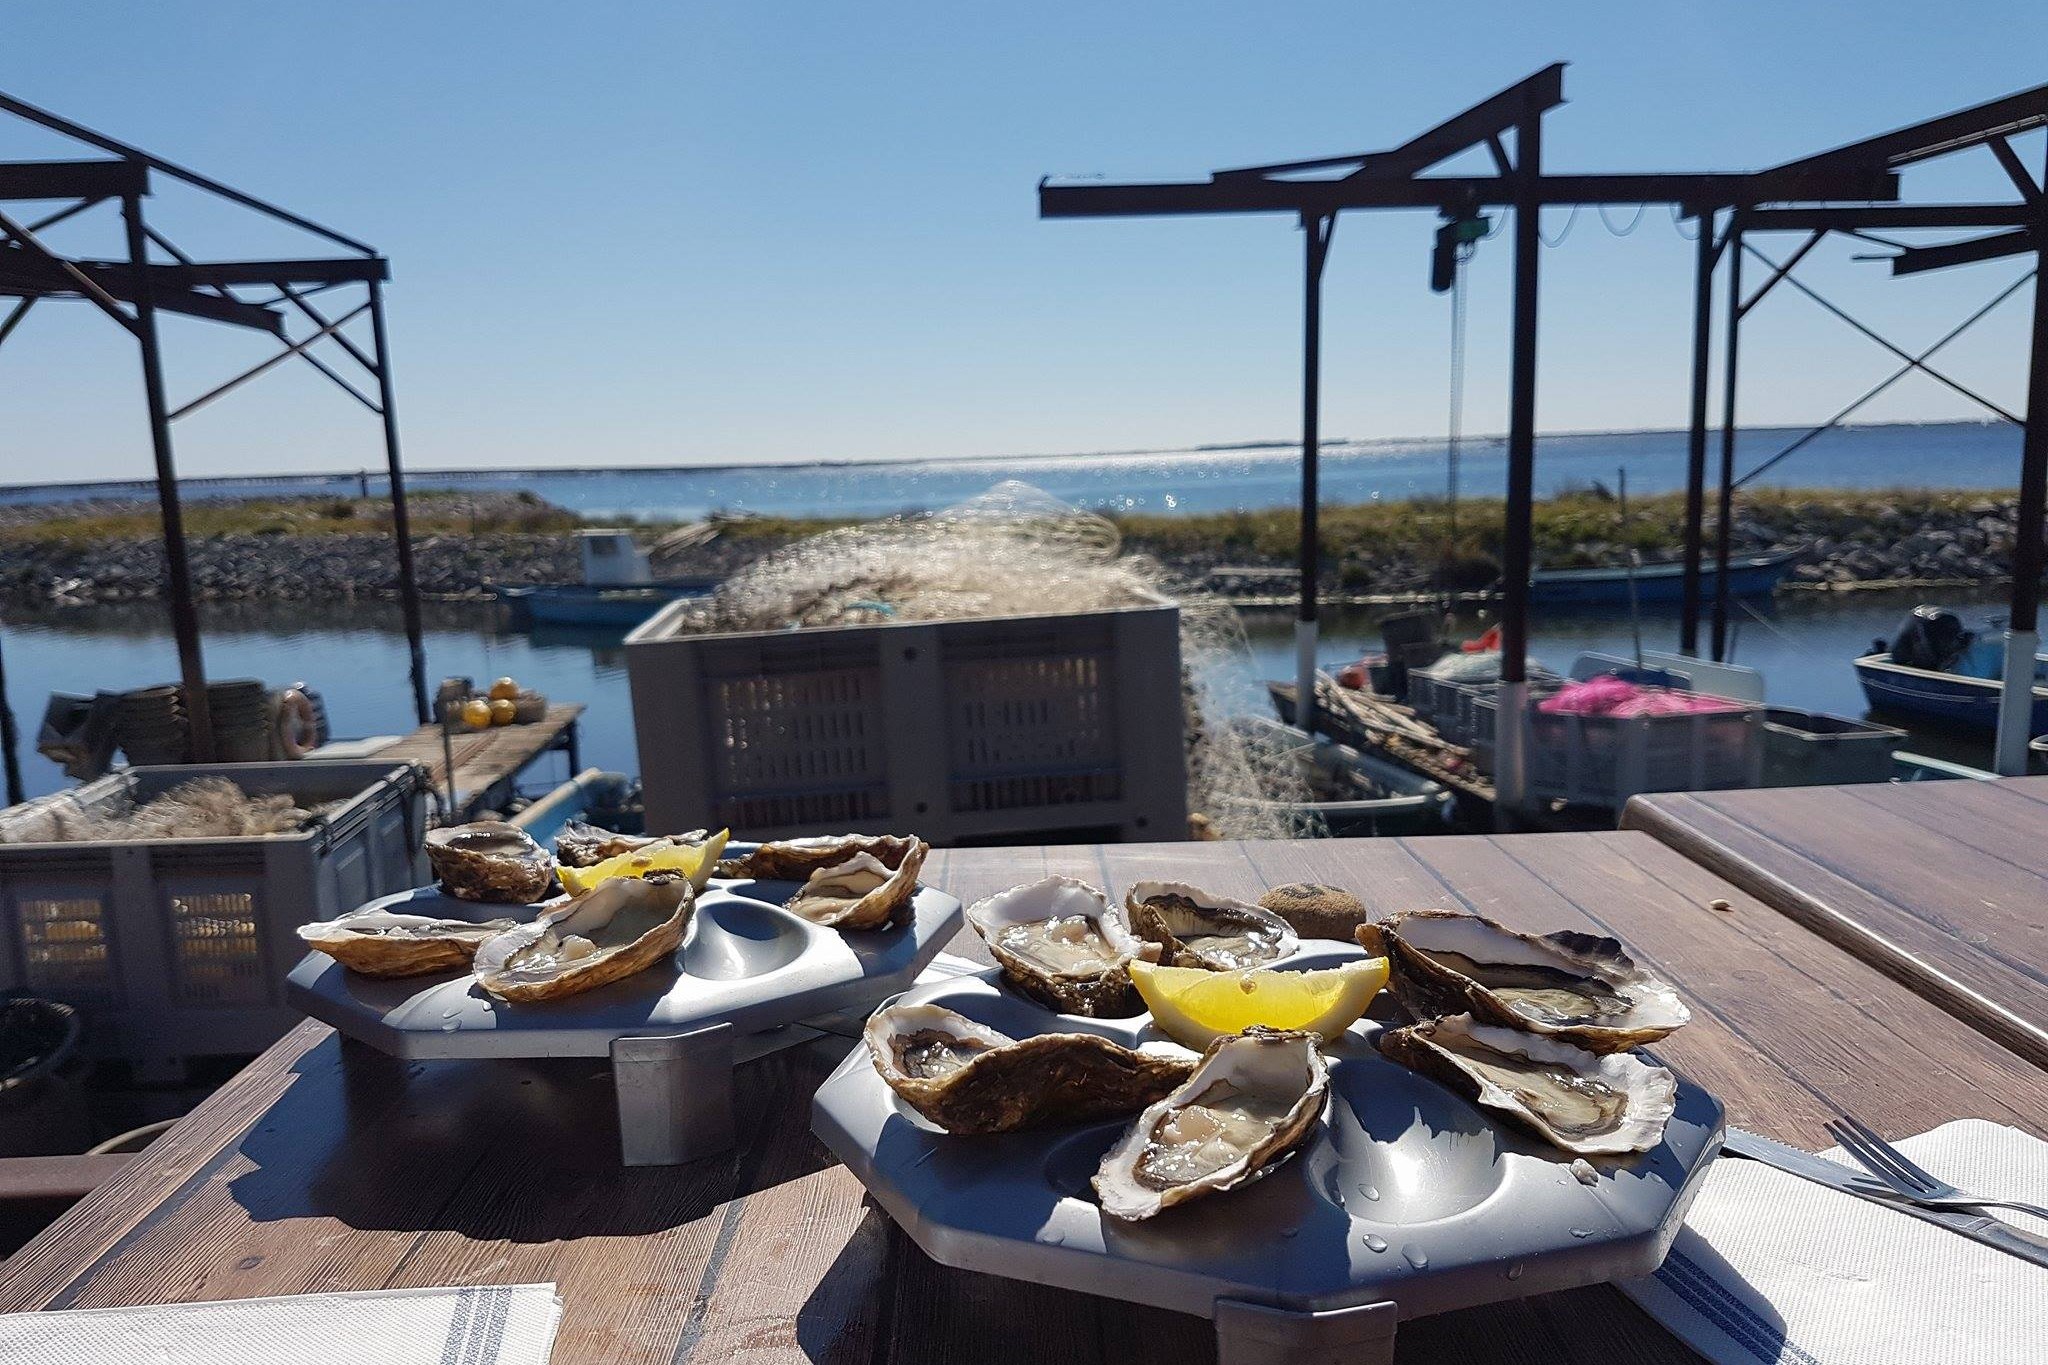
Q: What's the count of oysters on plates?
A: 12